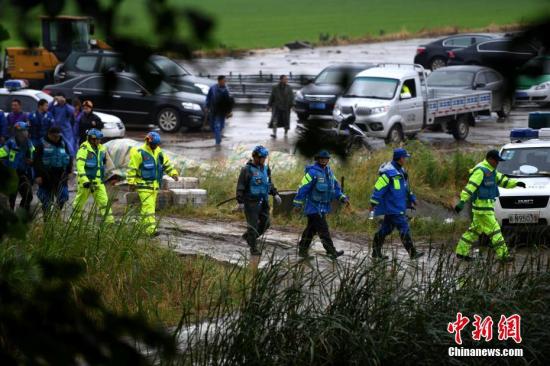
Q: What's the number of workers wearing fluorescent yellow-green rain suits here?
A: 3